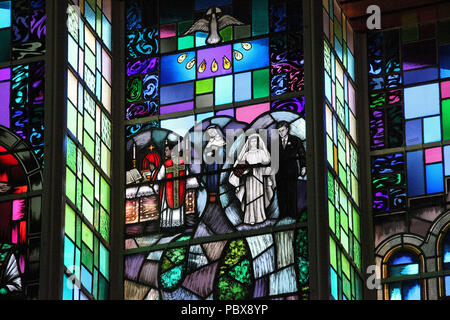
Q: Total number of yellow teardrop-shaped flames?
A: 7